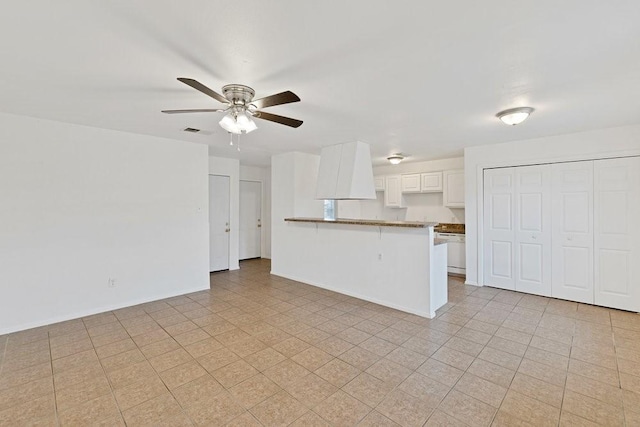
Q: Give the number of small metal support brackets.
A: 2